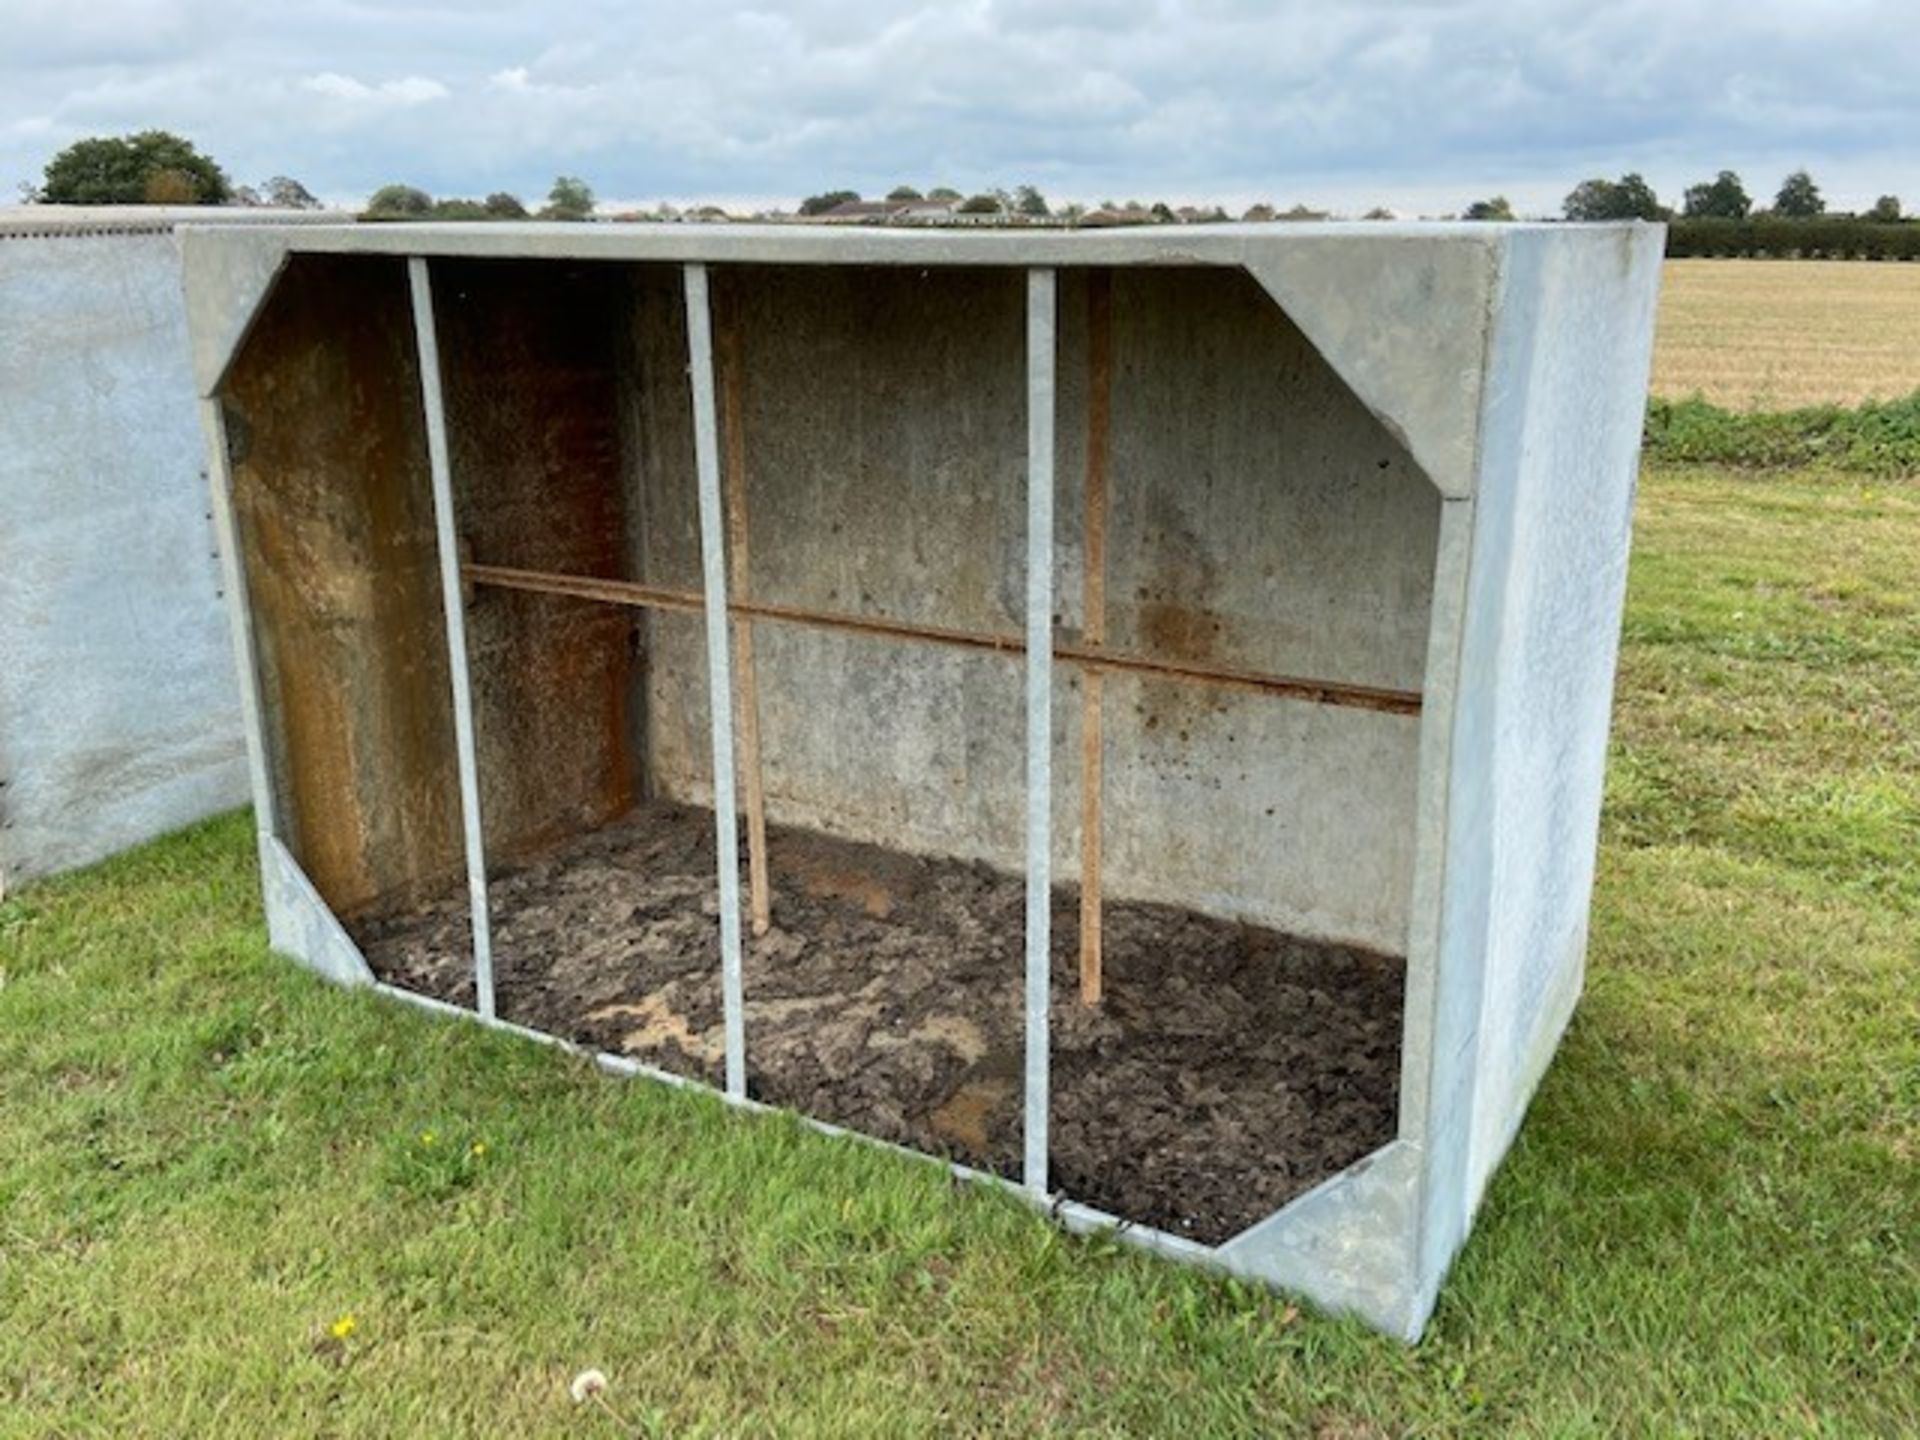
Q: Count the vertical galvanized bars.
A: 3